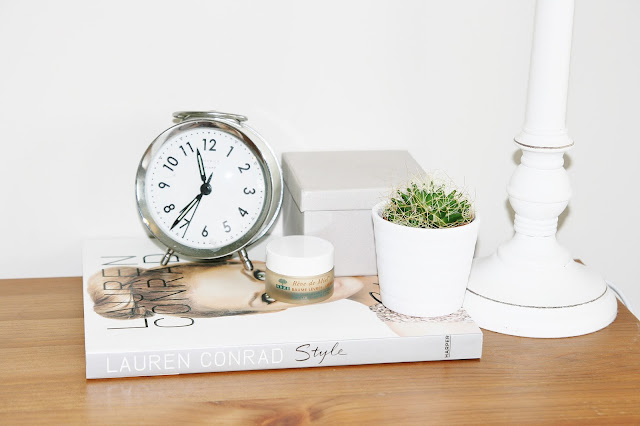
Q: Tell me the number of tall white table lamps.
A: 1